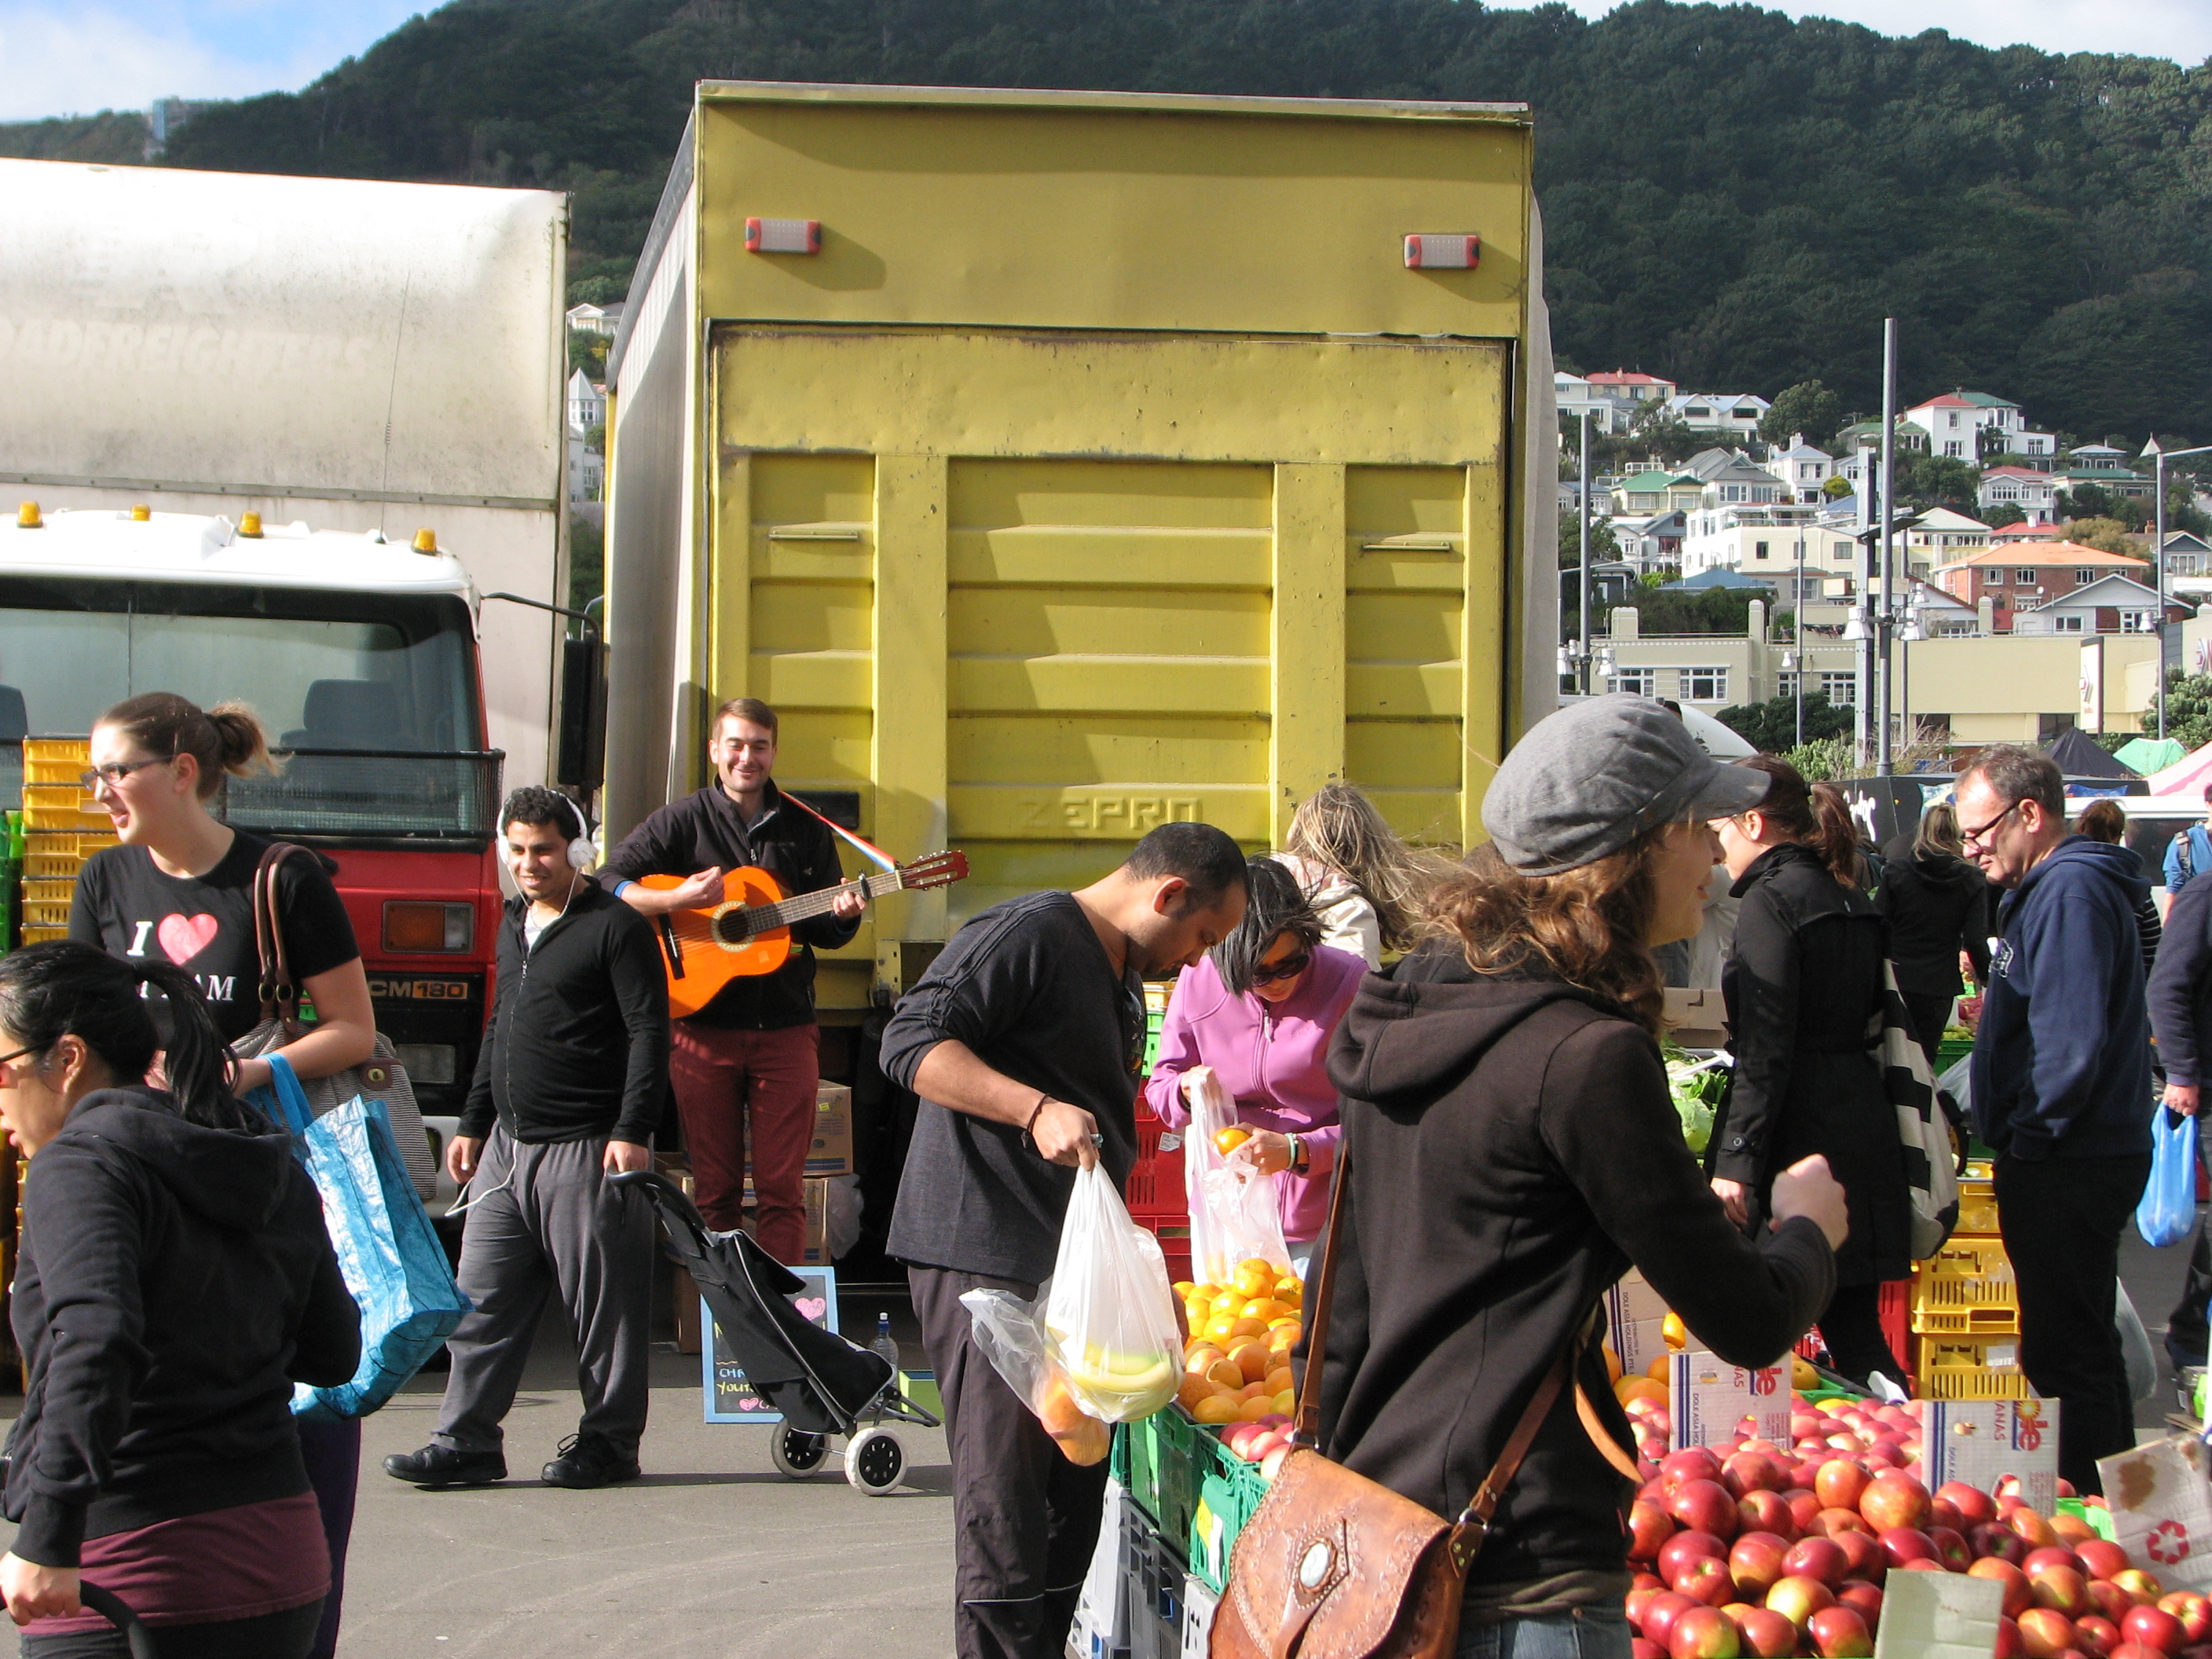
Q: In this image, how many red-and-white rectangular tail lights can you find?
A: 2